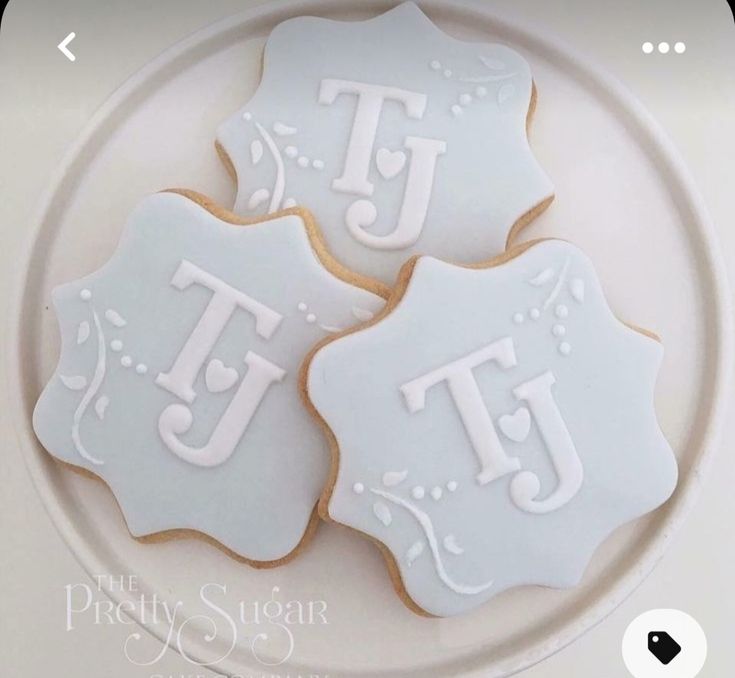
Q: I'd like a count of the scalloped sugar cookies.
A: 3